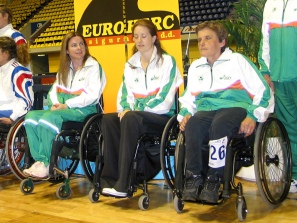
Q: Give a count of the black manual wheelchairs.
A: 3